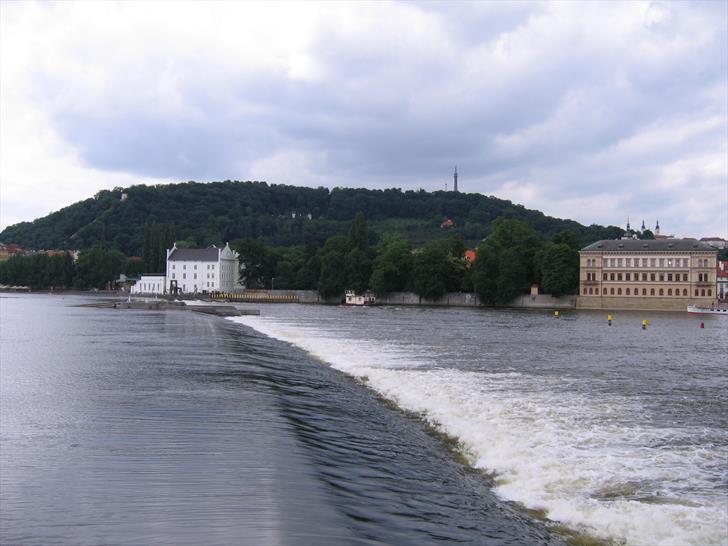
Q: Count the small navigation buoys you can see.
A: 4